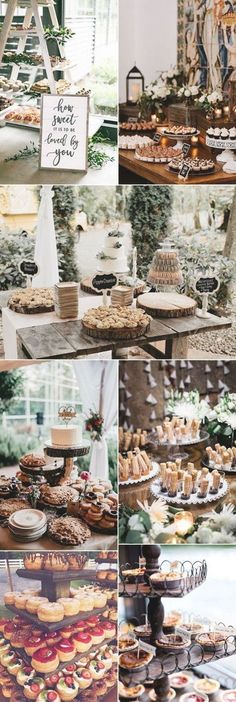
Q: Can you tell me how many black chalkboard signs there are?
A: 6